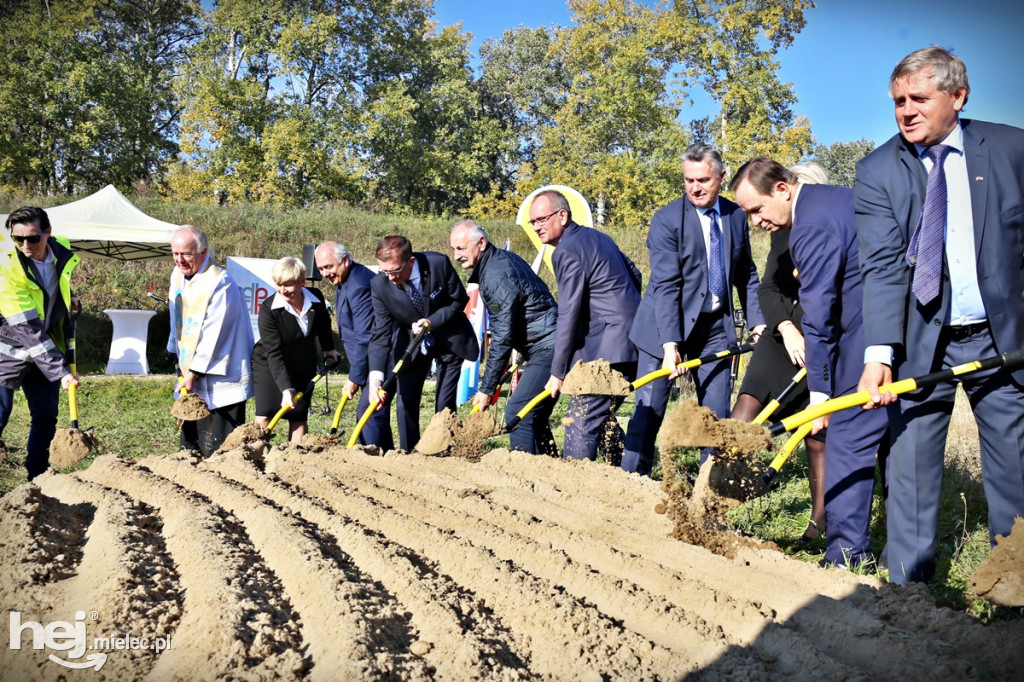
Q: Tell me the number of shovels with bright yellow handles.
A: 11